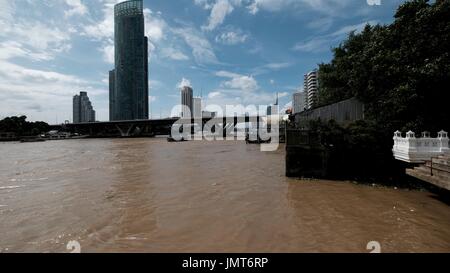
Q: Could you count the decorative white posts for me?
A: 4